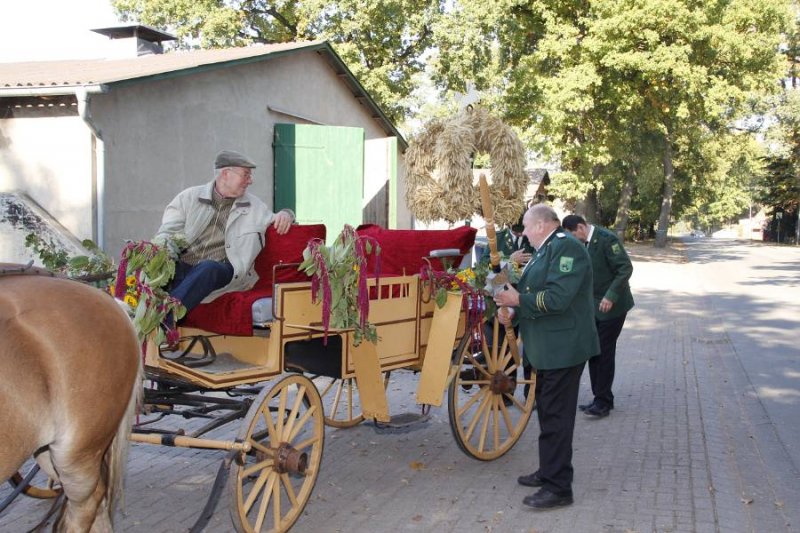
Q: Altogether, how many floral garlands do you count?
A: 3